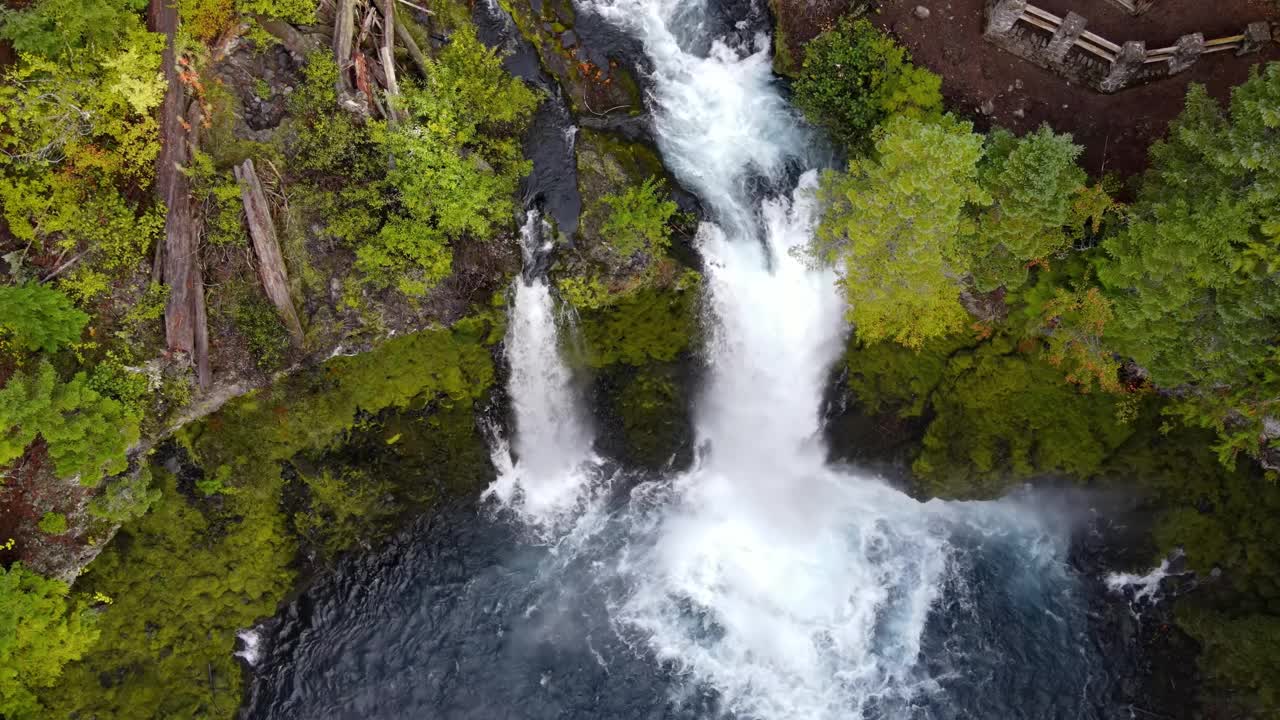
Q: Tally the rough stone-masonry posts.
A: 5